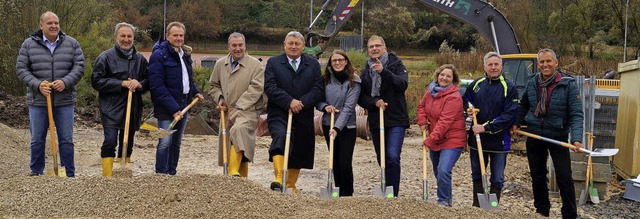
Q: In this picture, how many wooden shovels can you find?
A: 12